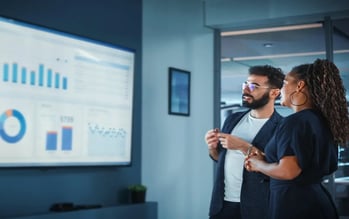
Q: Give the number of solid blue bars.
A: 8